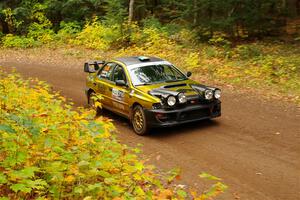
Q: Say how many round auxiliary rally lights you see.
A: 4